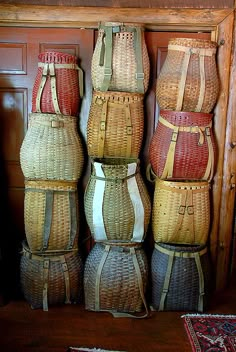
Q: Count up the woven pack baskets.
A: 12